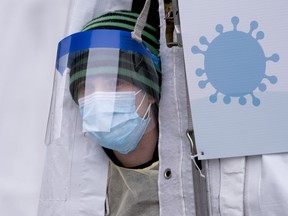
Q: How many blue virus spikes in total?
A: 15